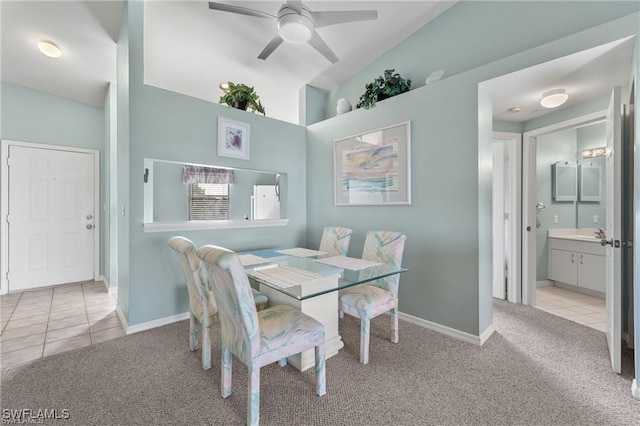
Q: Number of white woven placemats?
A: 4